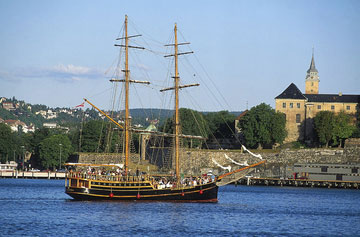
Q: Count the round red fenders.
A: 4